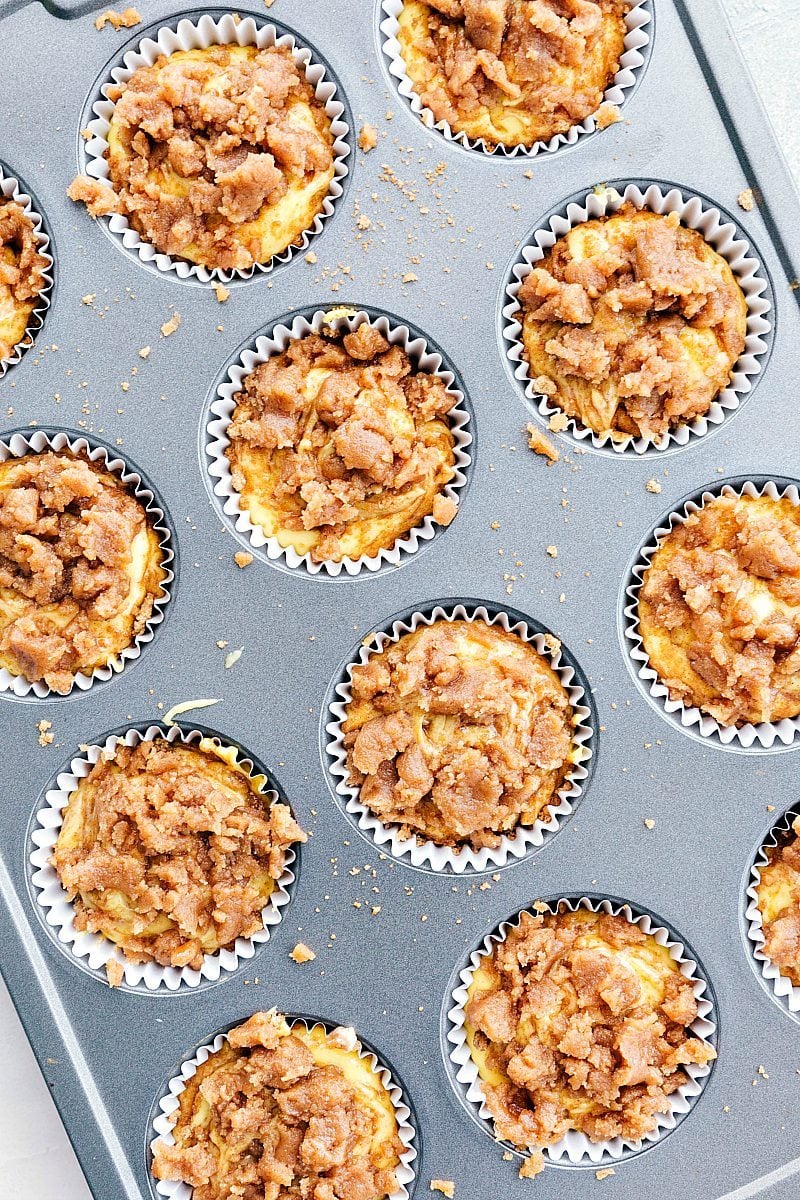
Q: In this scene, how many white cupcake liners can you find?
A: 12